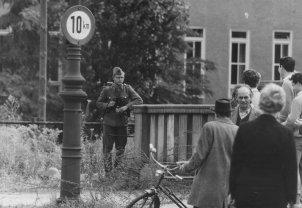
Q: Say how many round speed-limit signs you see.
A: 1